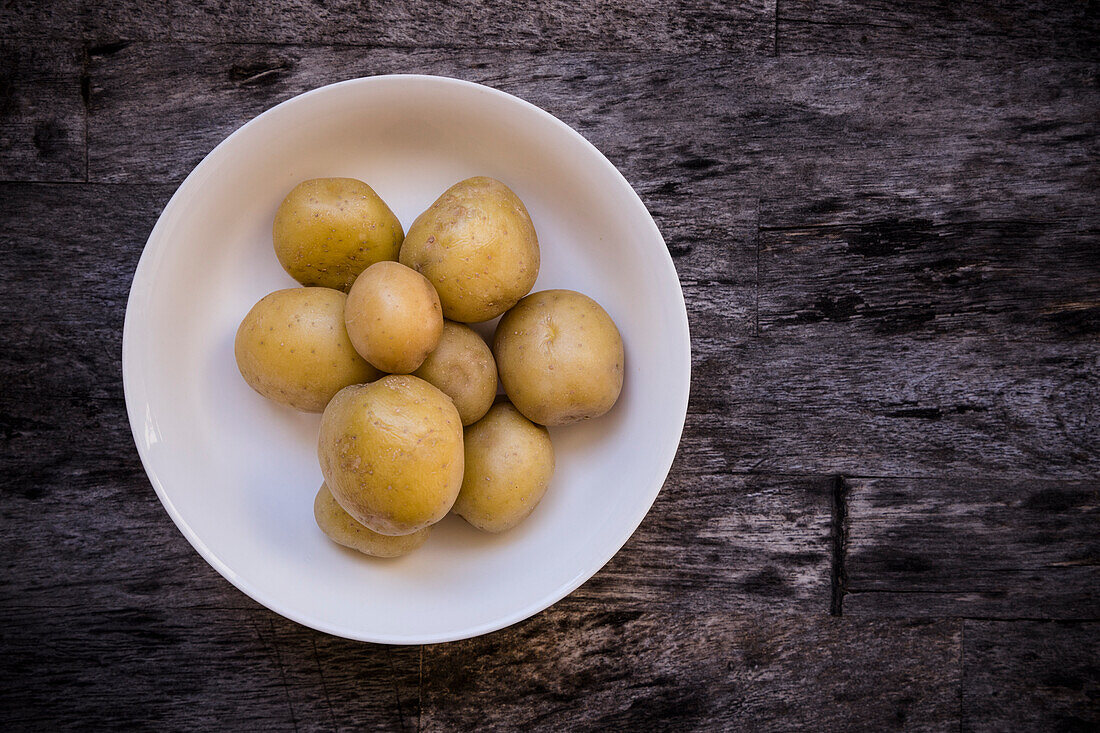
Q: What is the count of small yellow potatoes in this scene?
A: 9